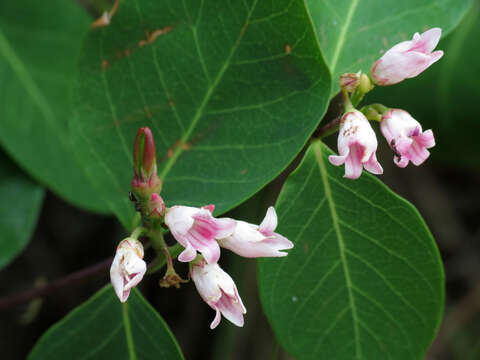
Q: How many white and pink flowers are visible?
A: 7